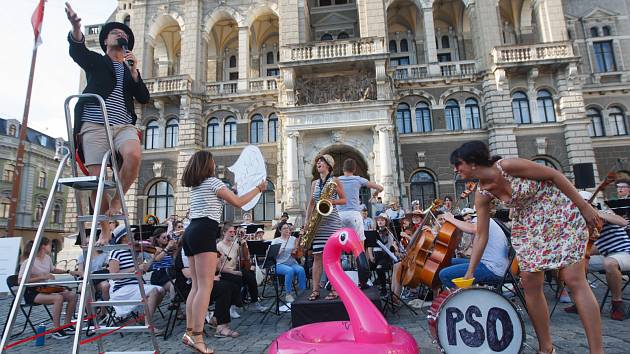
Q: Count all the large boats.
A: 0